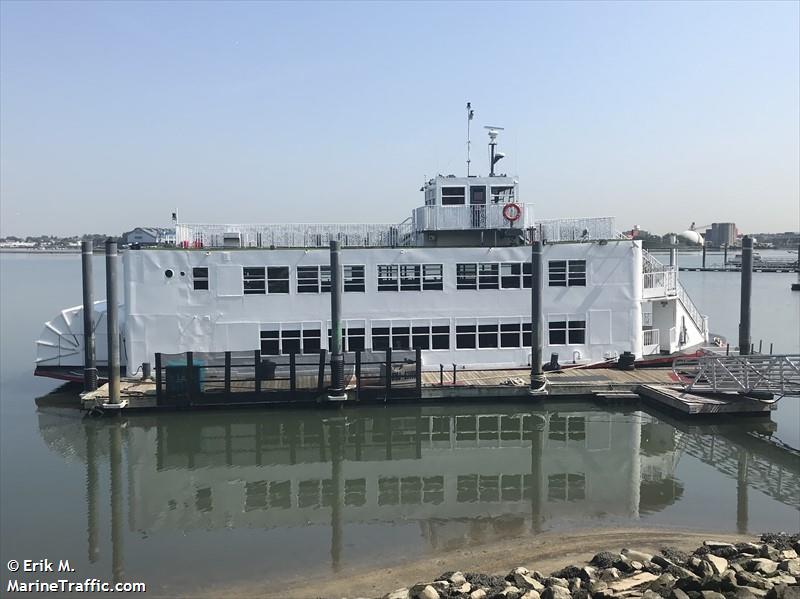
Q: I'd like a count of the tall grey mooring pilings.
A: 5